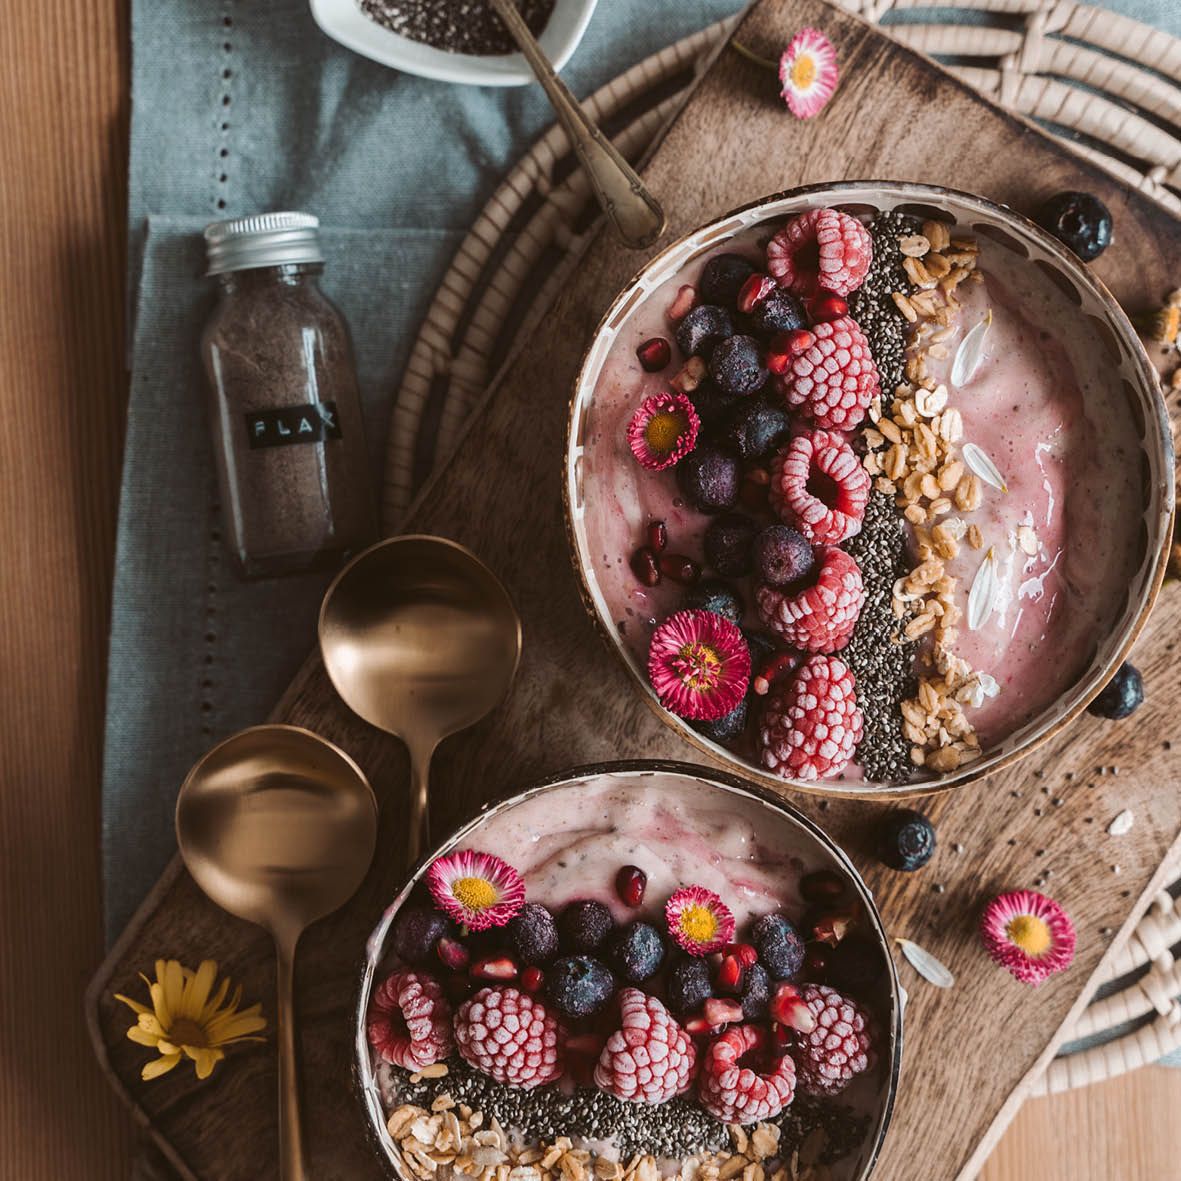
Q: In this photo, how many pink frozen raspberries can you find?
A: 10